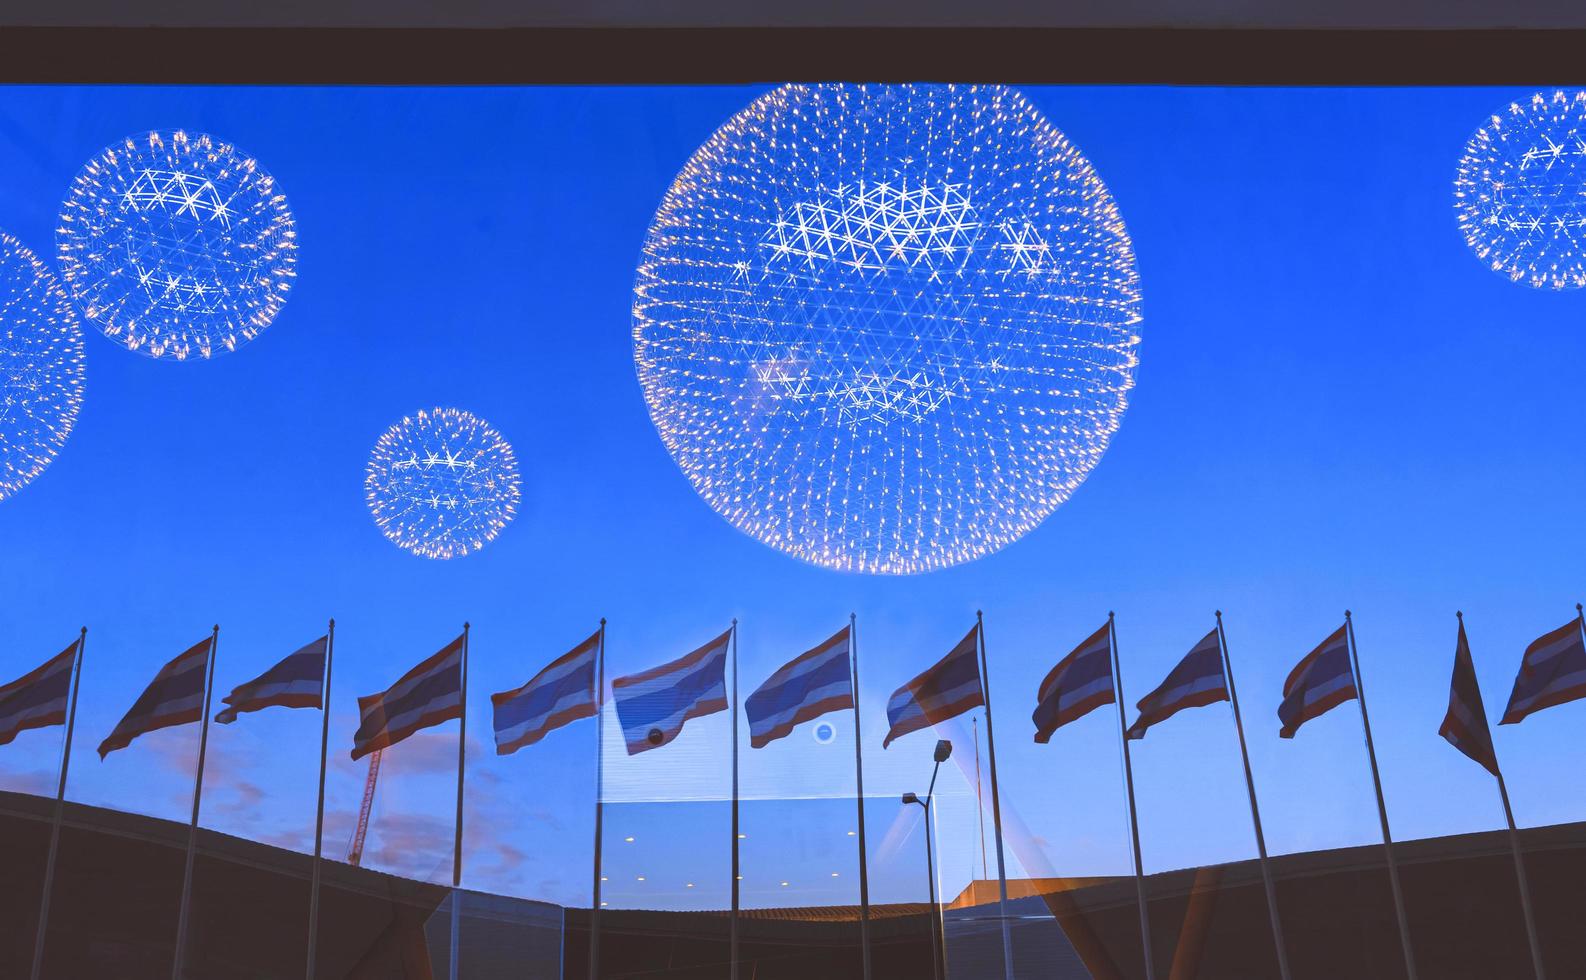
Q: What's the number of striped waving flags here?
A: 13